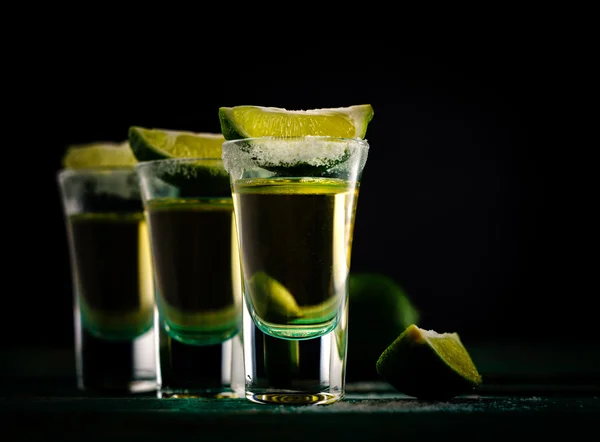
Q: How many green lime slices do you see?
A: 4